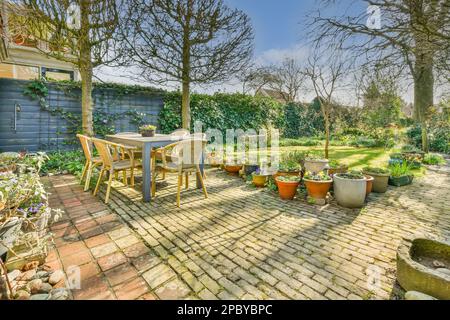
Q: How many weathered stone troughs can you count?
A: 1